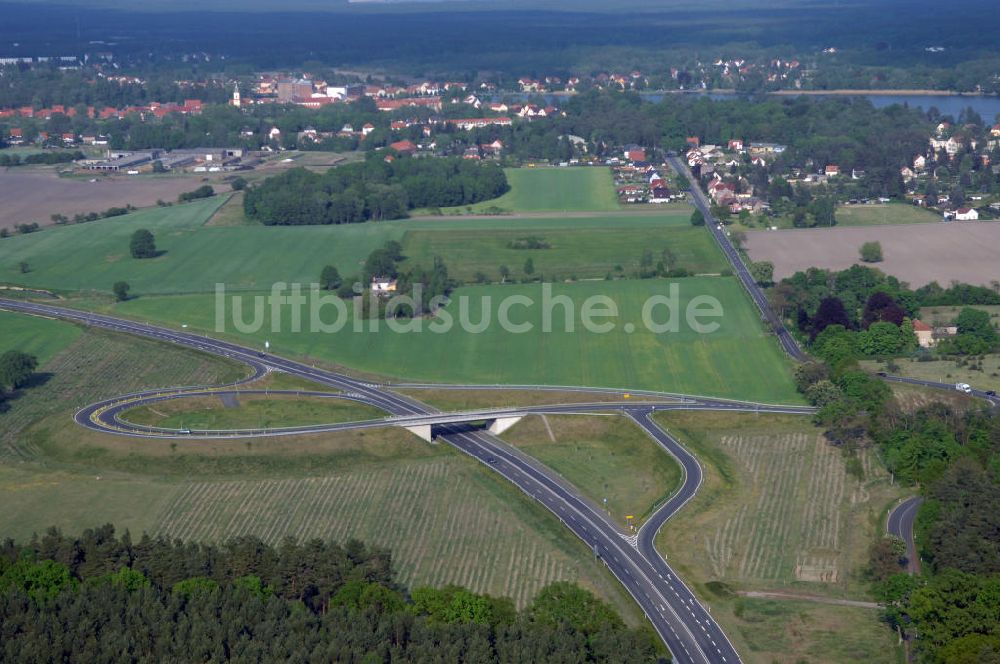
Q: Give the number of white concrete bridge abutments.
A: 2